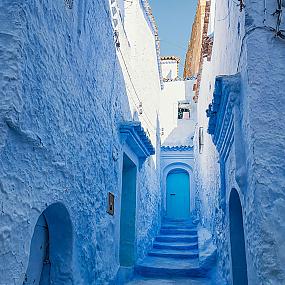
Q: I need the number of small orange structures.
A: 1